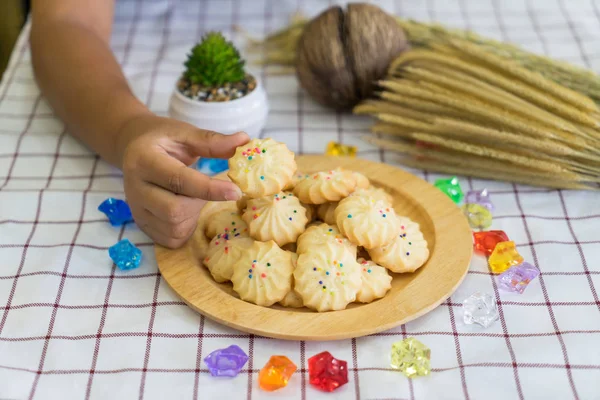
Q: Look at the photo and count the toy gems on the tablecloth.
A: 15